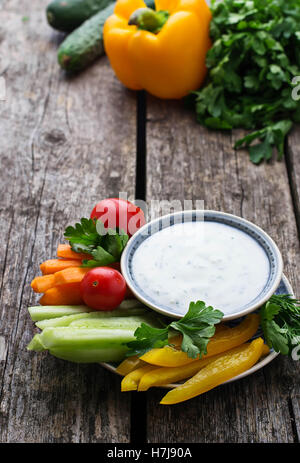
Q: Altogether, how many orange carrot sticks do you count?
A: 5